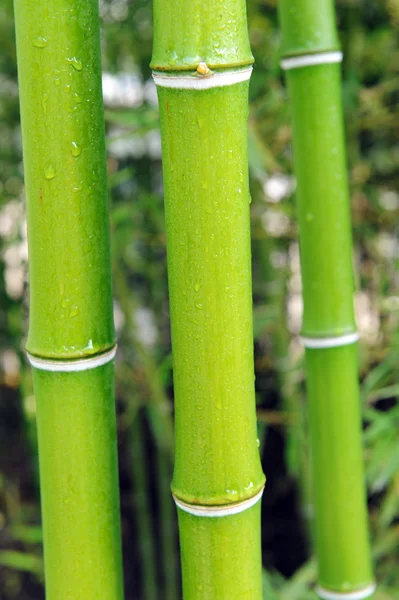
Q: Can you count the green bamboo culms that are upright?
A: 3